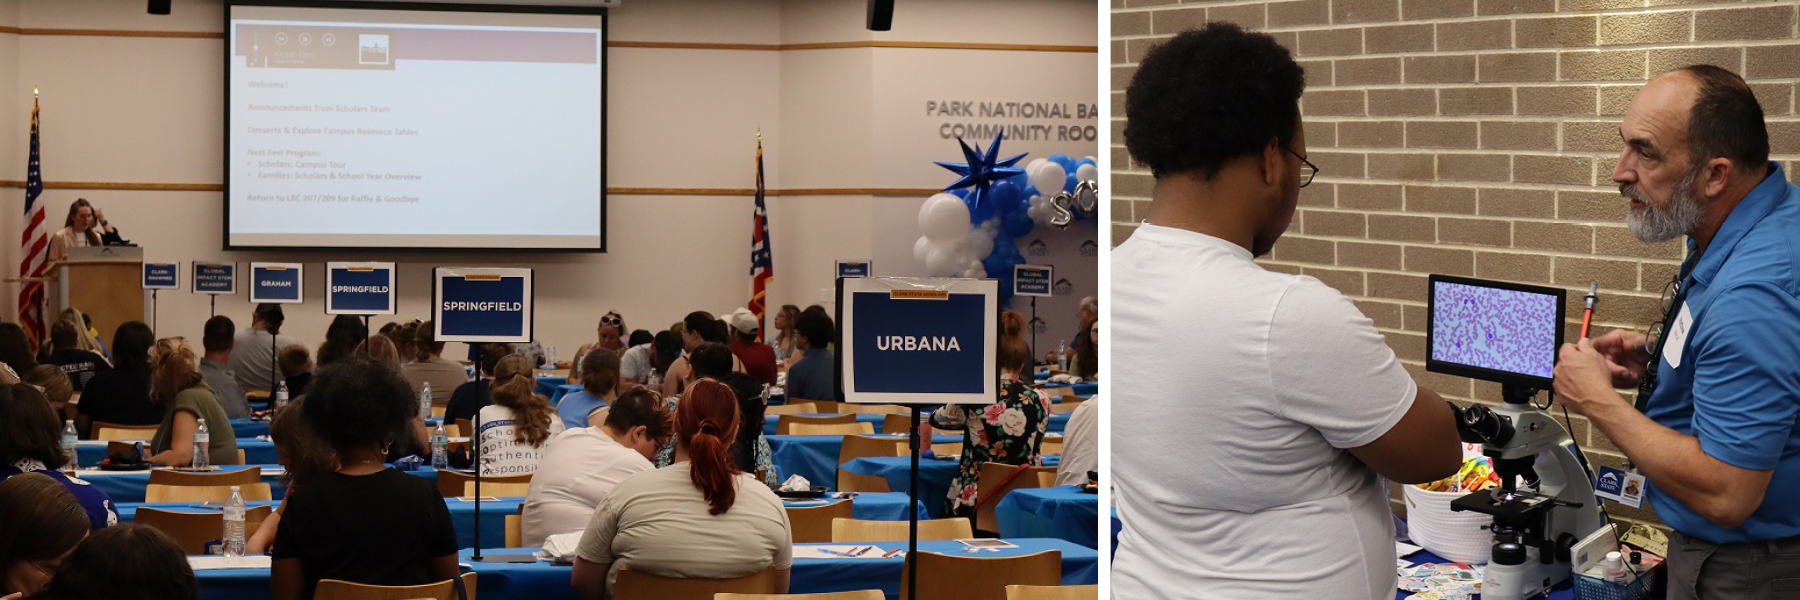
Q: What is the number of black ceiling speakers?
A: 2